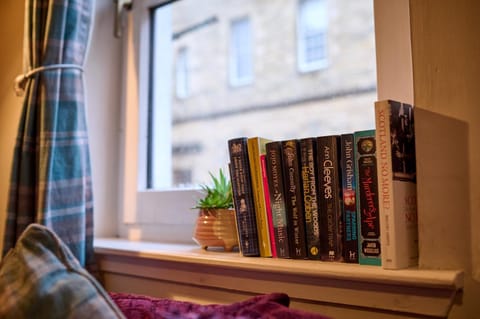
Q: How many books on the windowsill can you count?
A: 10